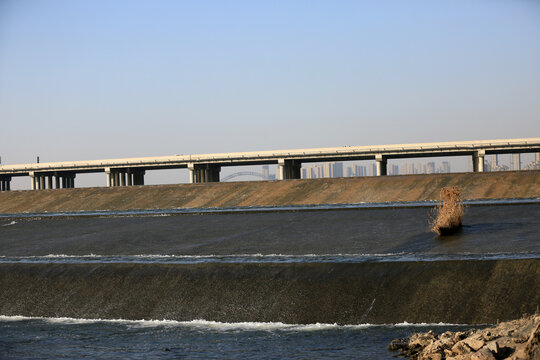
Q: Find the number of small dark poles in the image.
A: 2